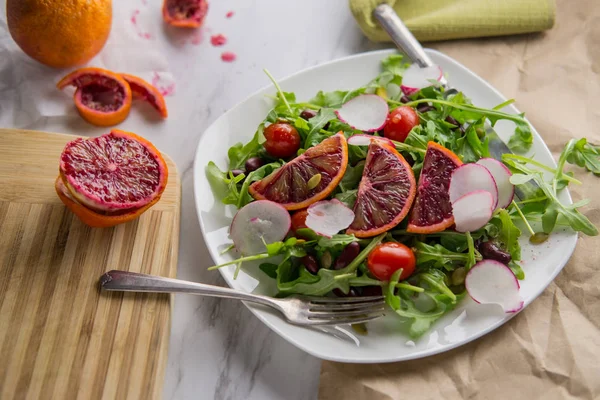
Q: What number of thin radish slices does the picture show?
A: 9